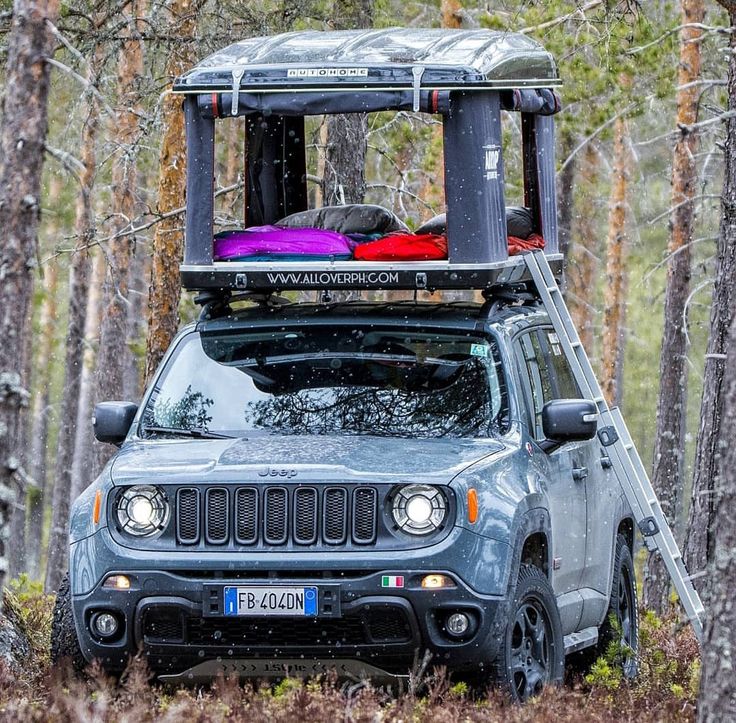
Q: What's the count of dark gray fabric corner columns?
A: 4